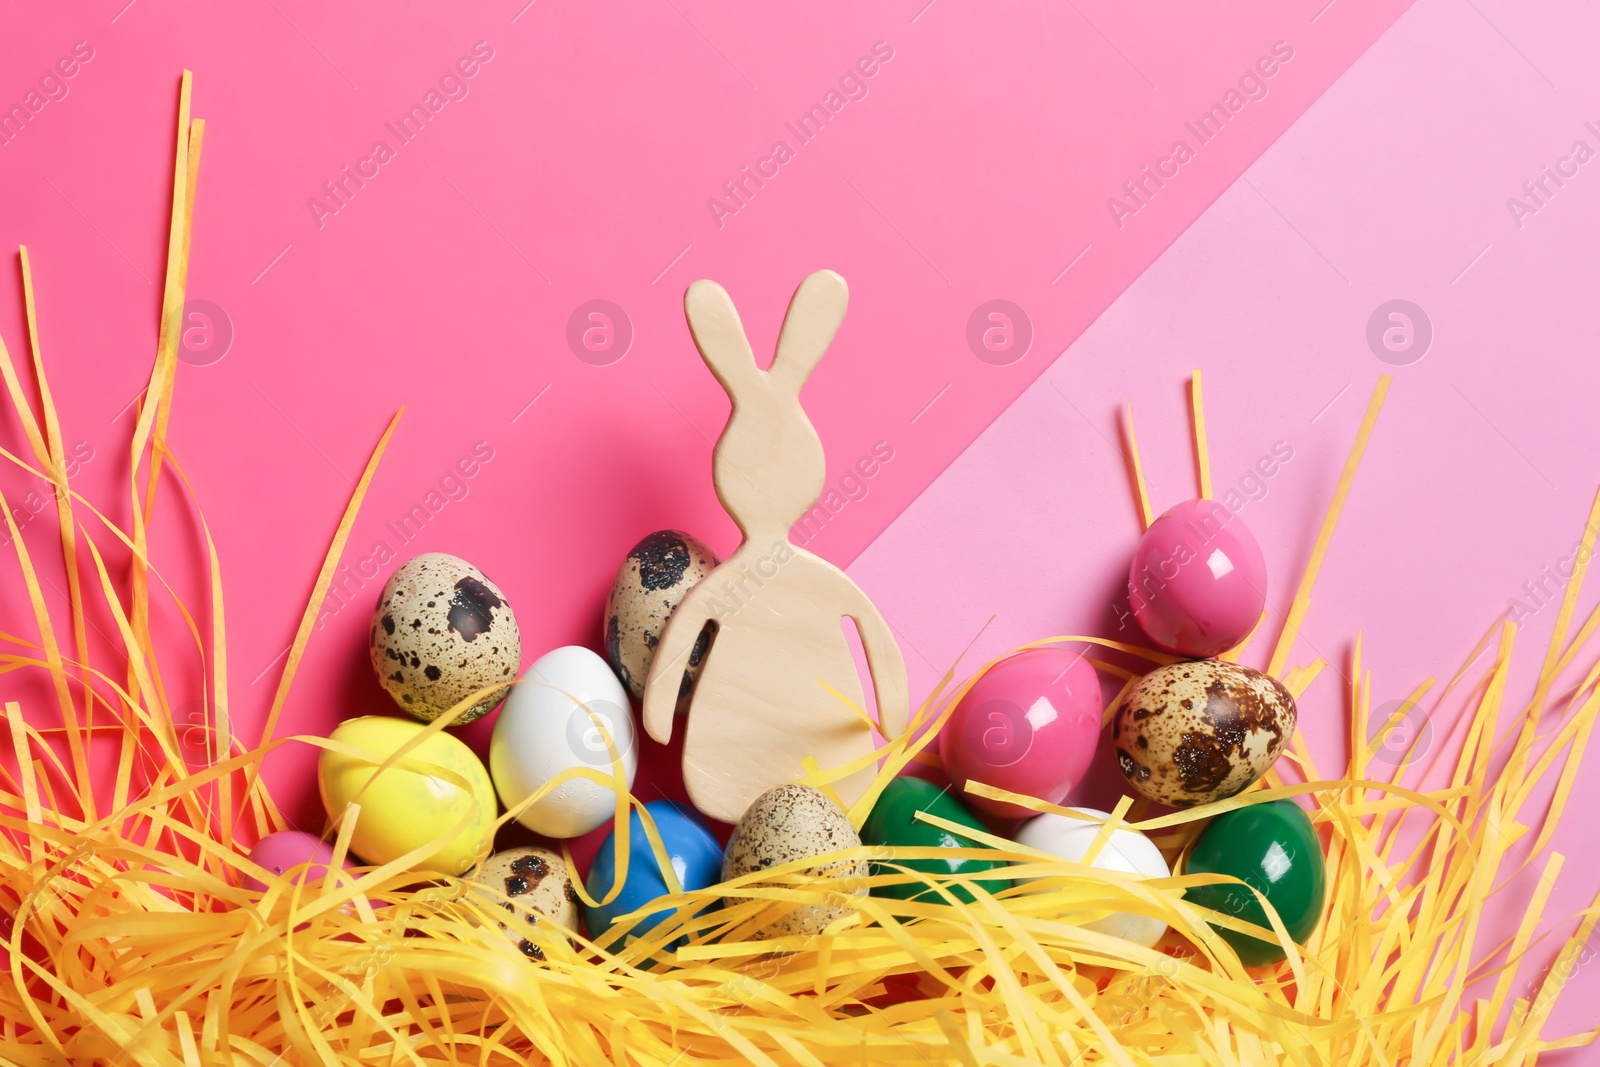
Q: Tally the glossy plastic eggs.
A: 9